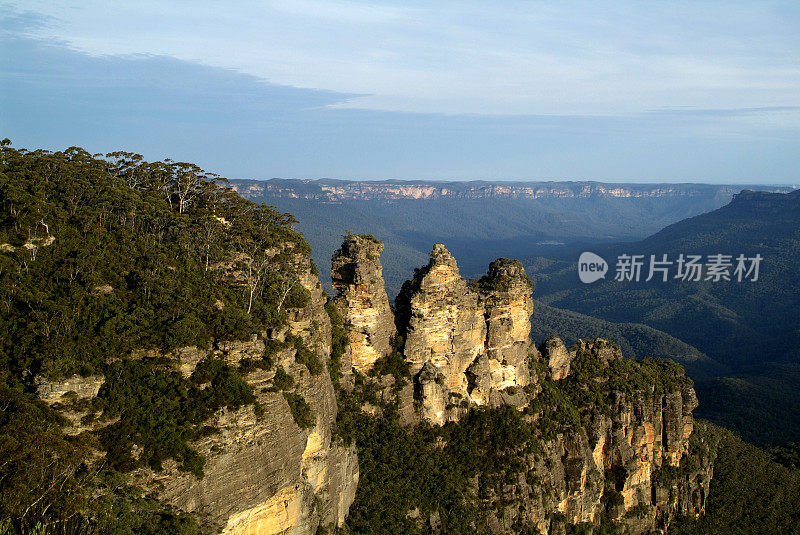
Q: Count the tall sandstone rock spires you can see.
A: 3